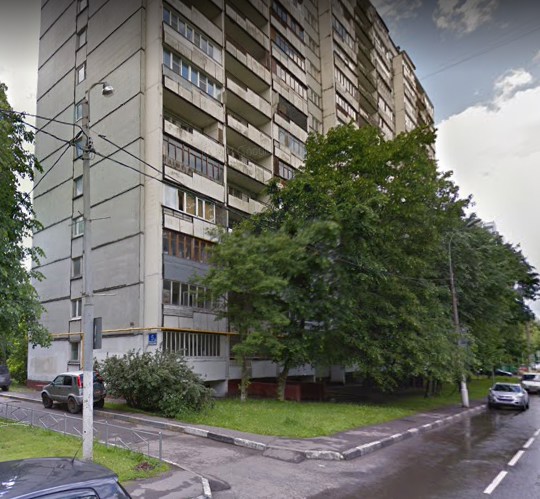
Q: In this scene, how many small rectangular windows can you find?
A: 10